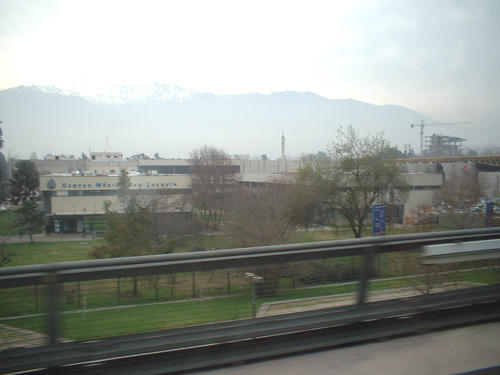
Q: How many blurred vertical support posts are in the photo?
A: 2